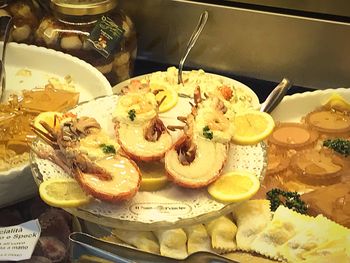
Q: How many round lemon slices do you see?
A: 6